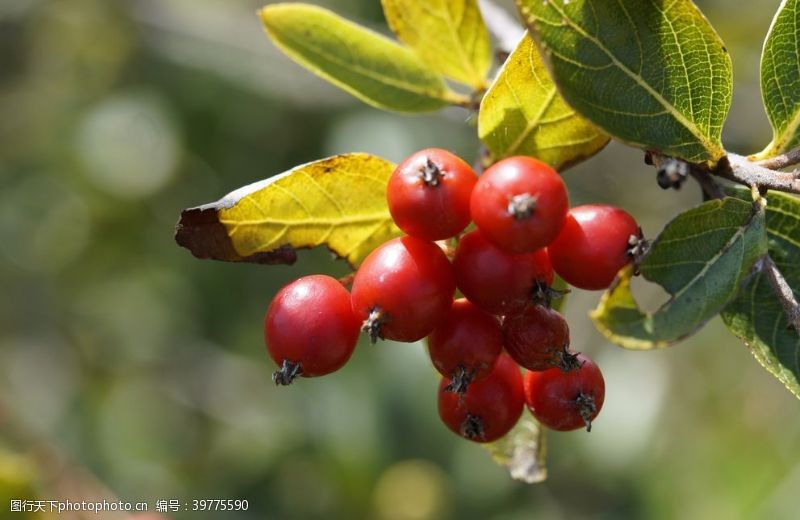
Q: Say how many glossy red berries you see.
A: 10